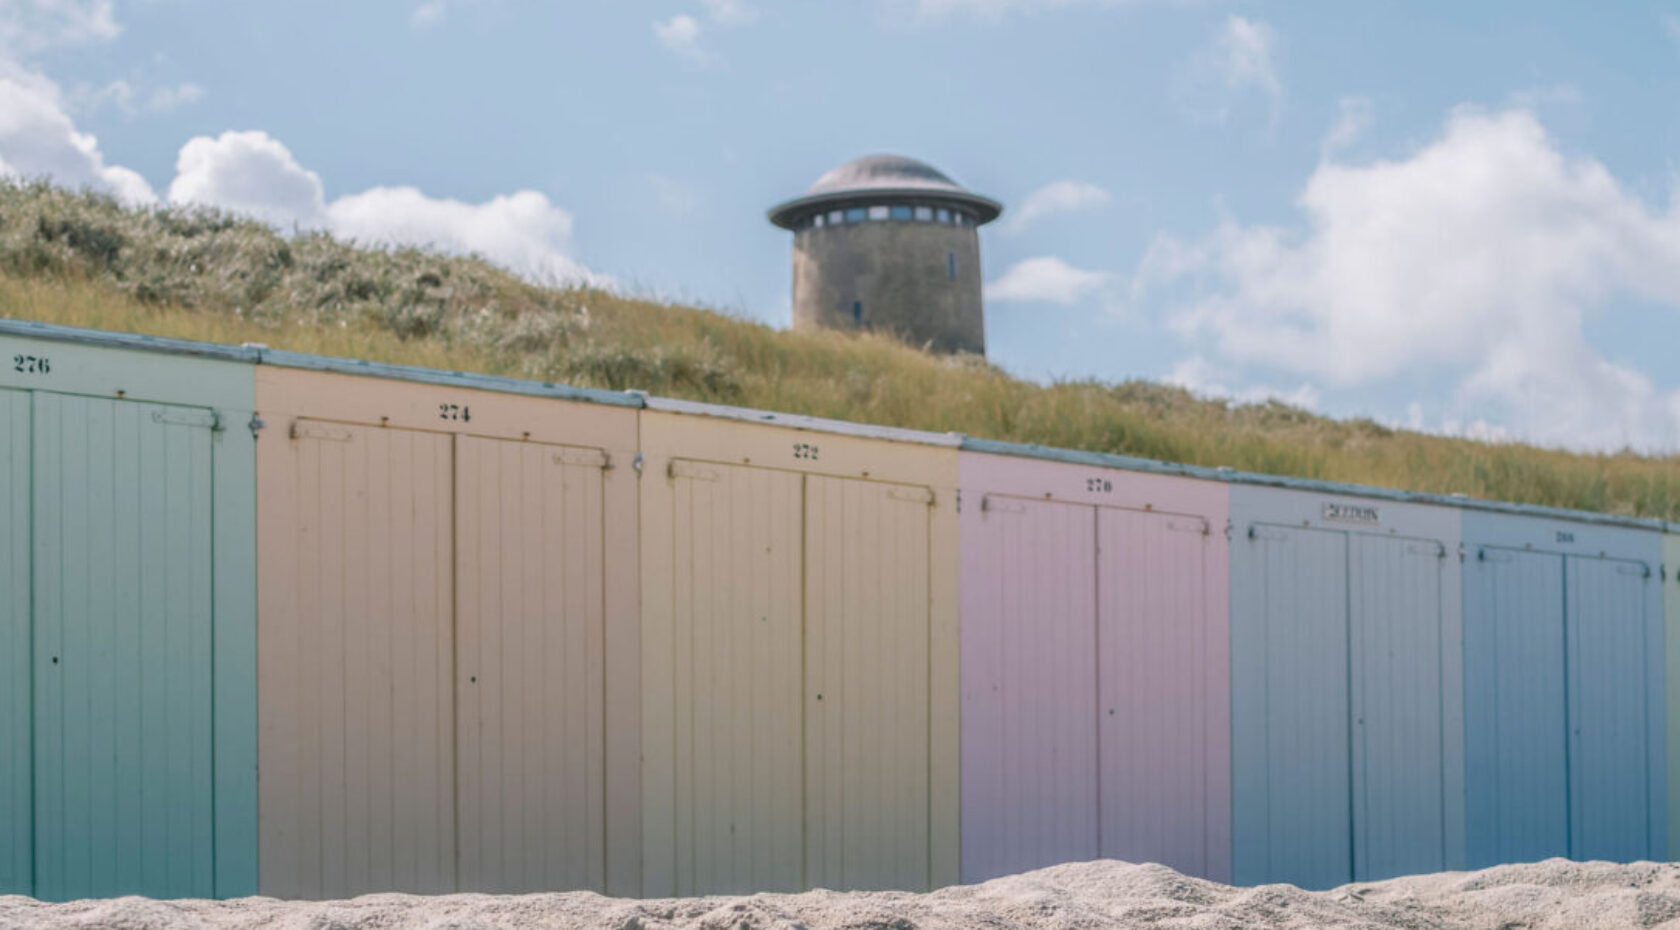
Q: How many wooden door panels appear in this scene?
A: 12